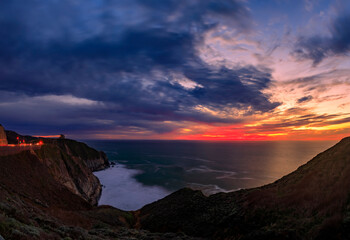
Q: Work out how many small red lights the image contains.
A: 3